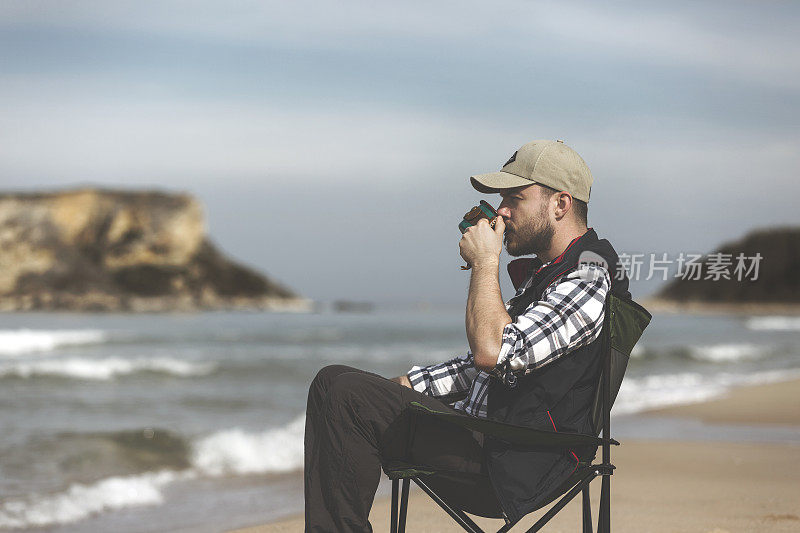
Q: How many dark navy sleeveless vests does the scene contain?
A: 1